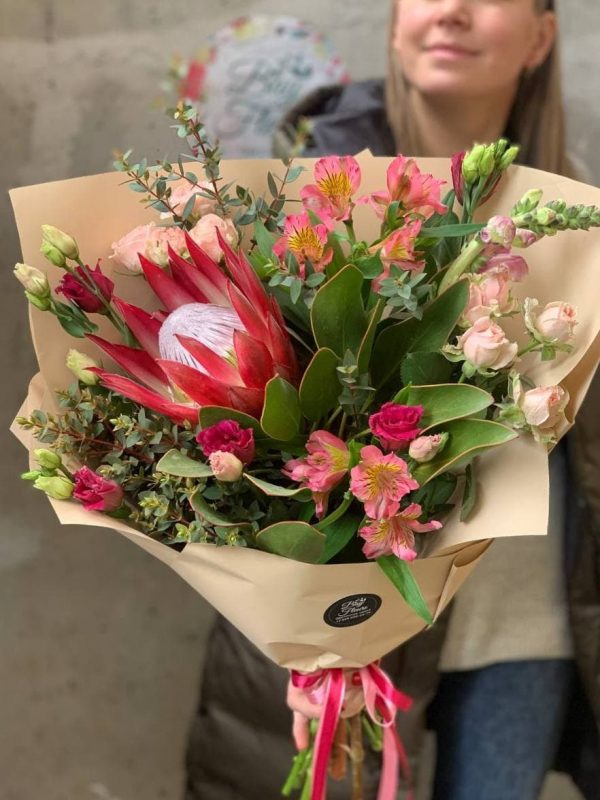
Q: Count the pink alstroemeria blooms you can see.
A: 7